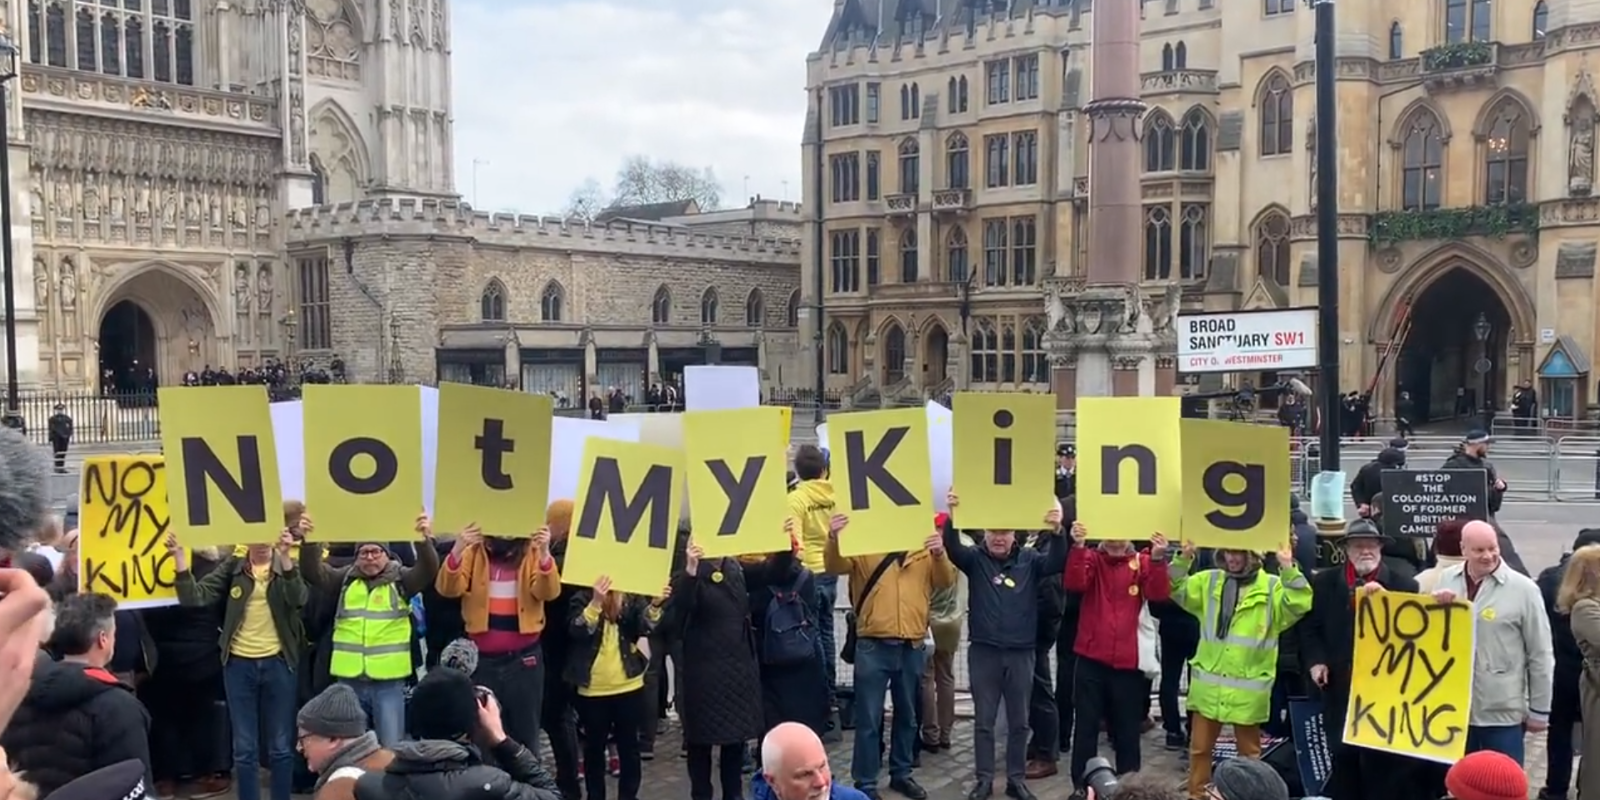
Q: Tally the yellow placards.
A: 11